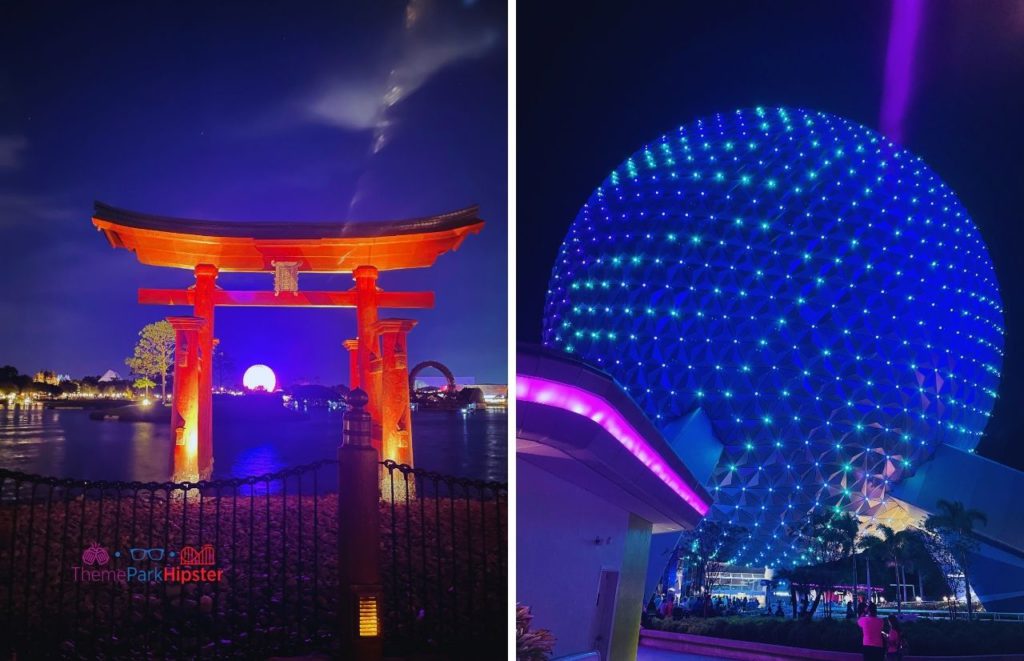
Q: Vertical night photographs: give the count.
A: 2